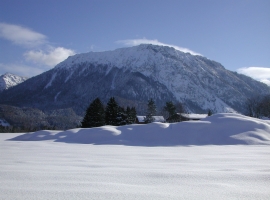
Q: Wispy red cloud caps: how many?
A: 0